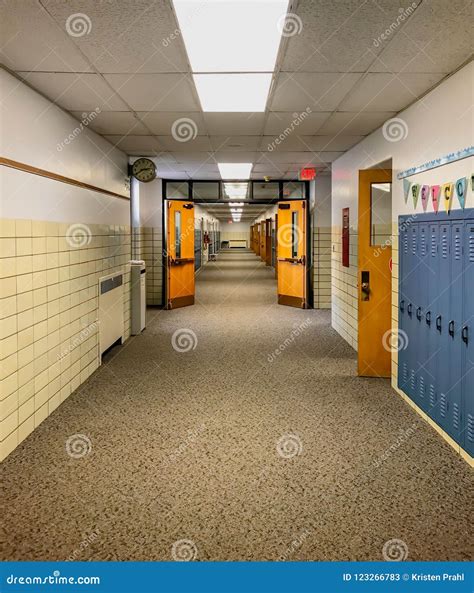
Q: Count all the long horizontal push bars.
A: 2